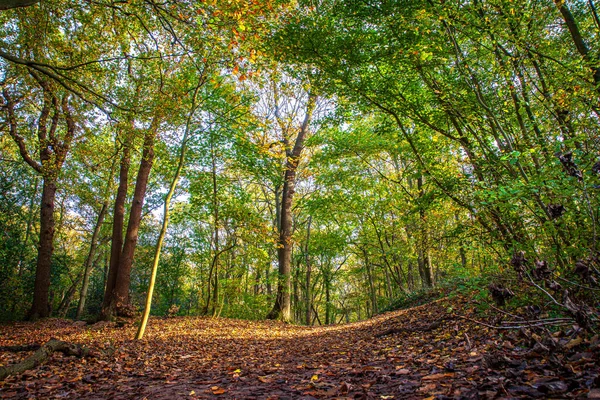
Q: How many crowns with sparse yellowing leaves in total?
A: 1